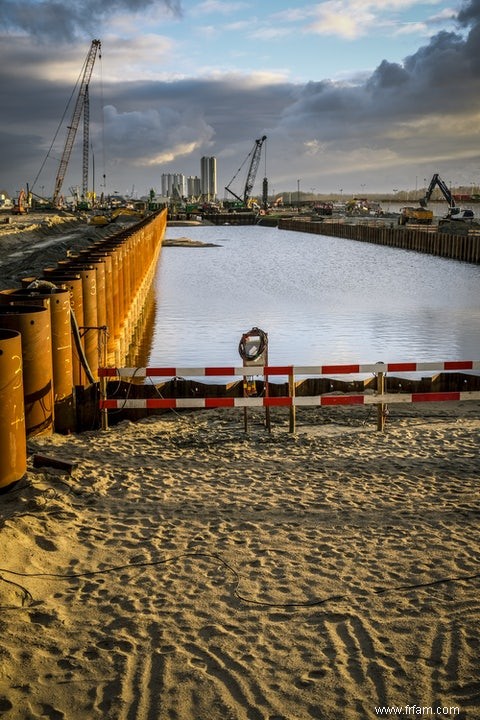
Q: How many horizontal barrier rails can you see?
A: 2